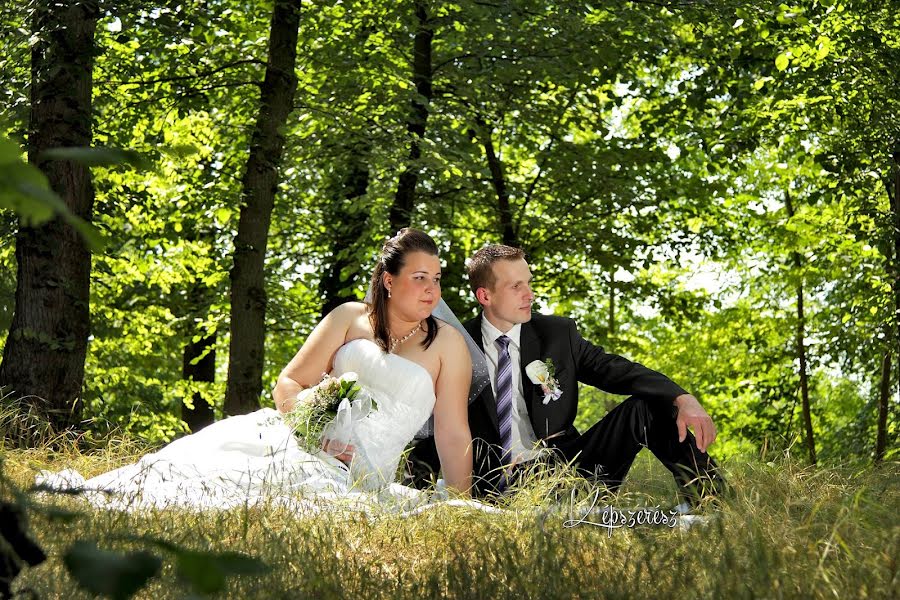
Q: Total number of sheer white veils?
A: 1